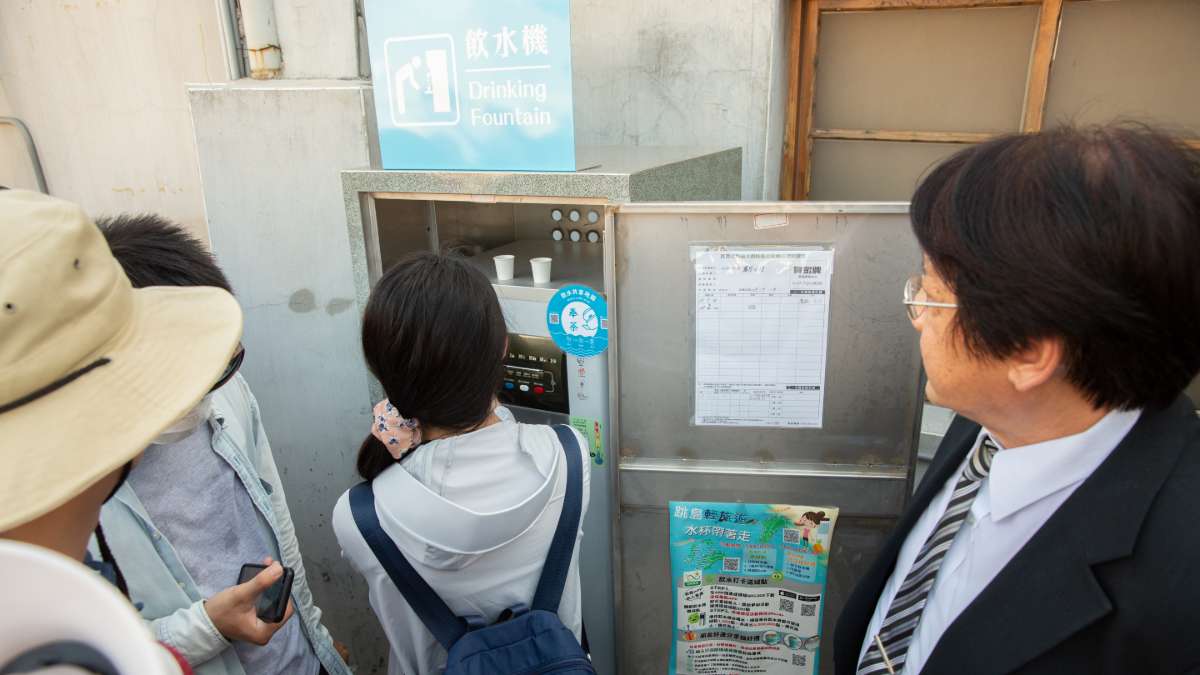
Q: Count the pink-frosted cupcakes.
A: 0